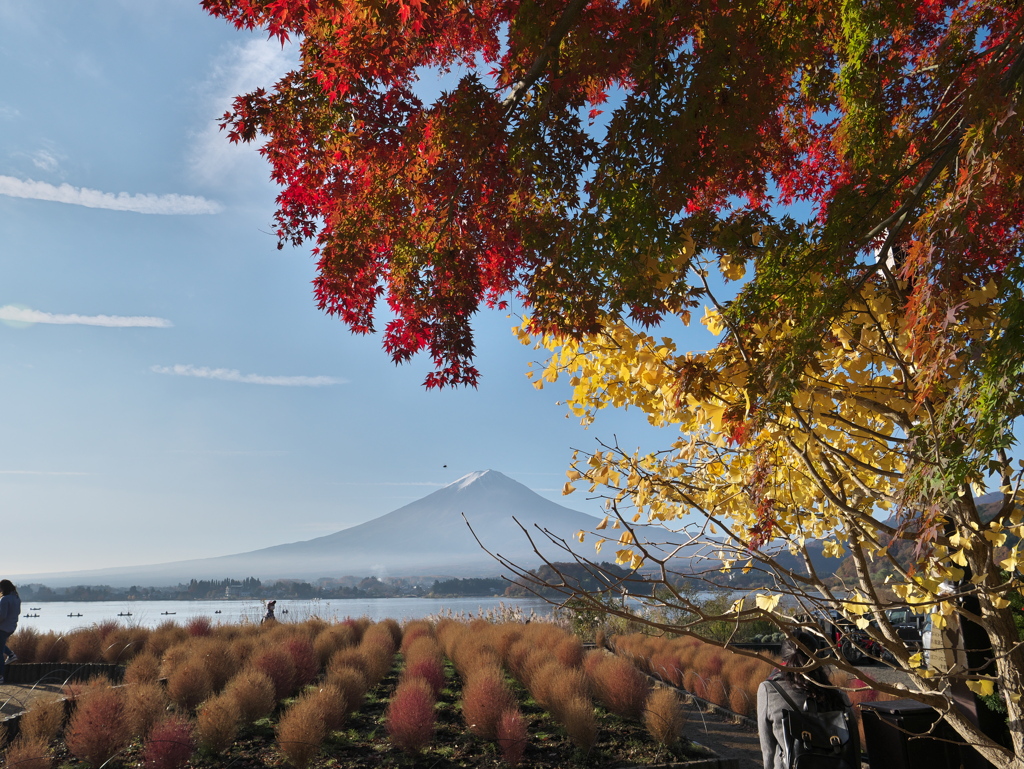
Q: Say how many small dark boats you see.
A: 7